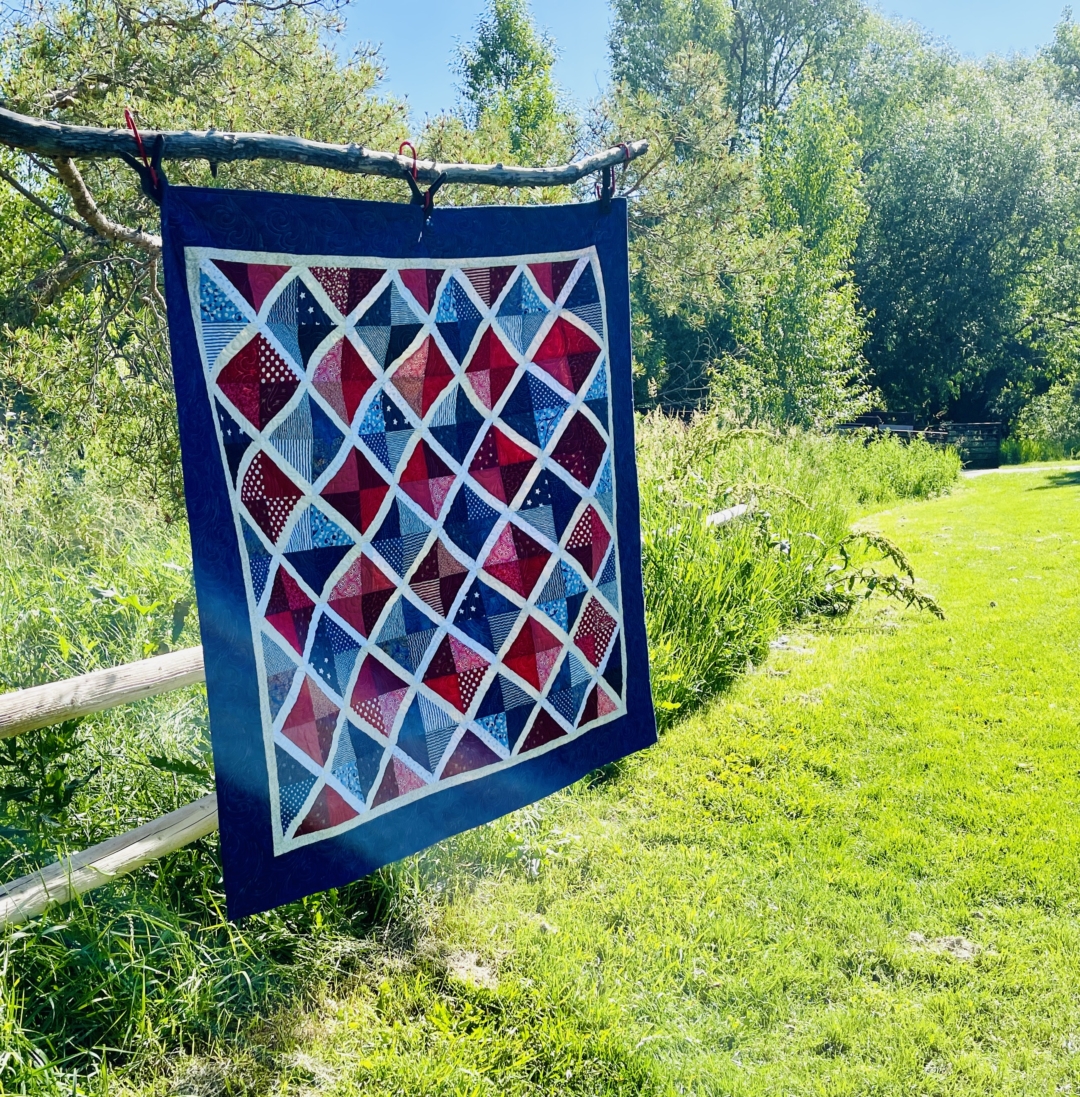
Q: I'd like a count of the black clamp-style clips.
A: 3